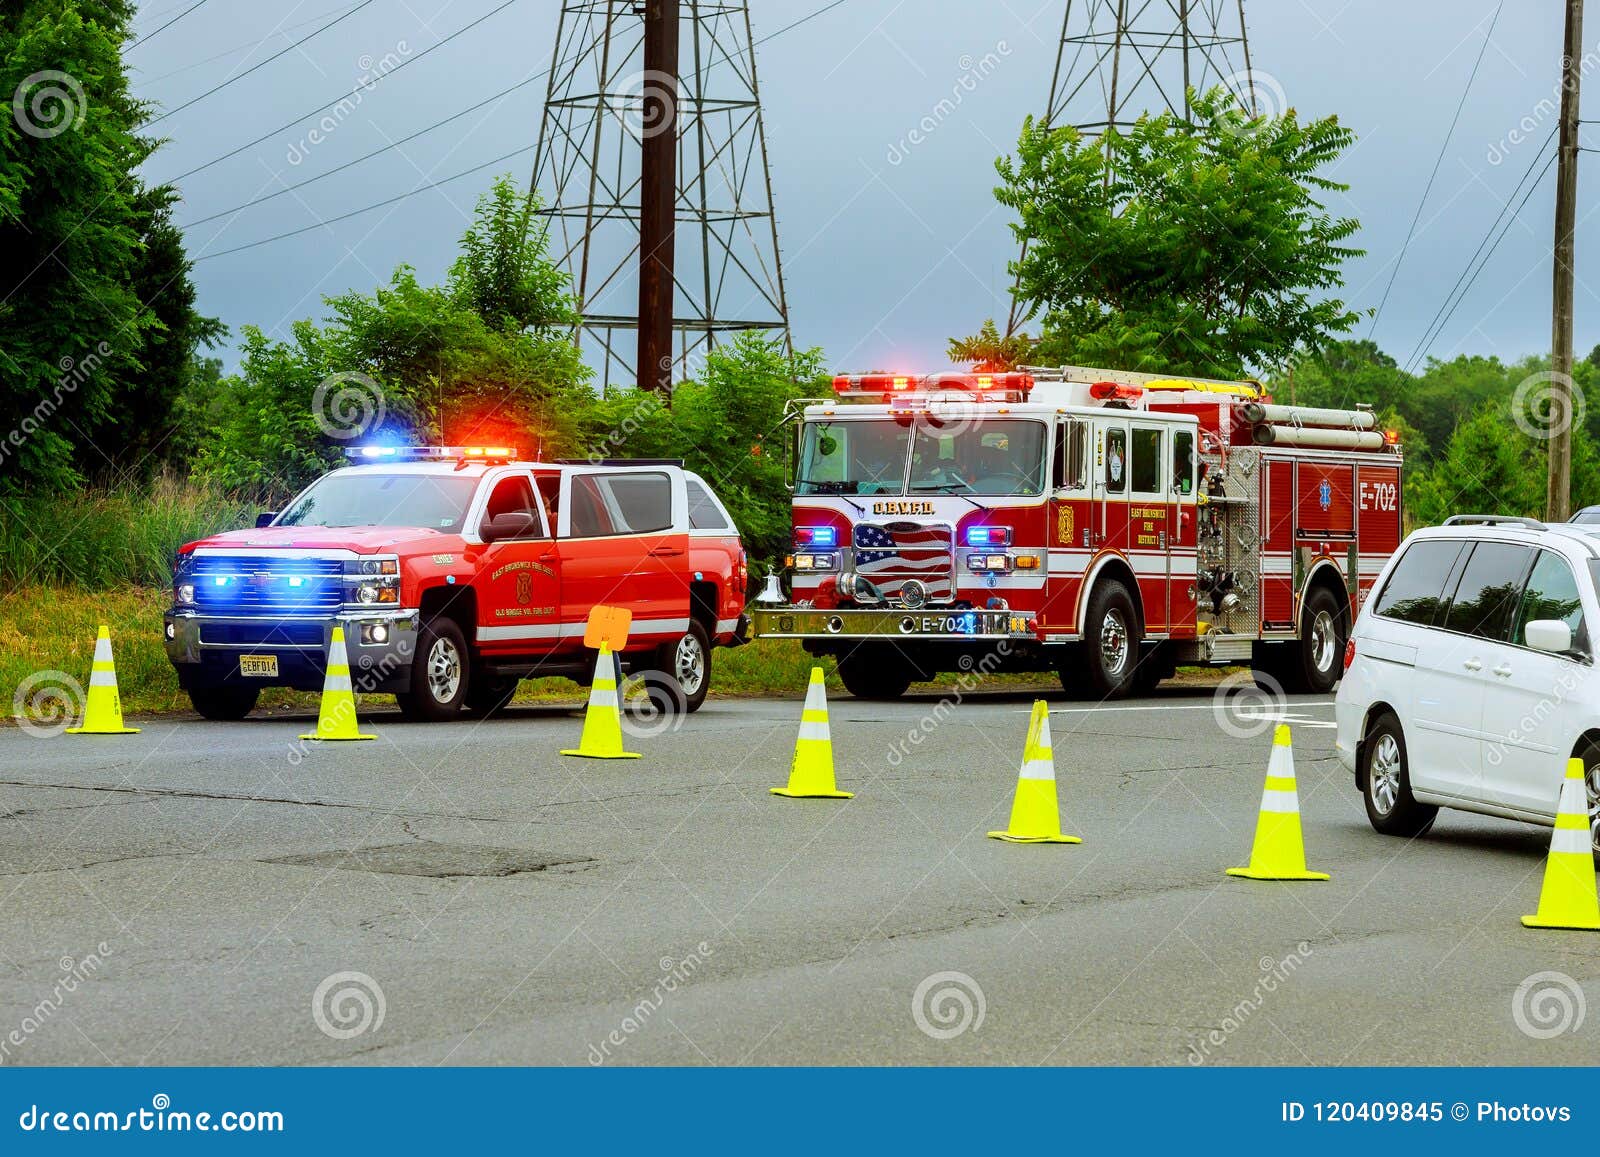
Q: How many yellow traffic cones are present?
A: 7